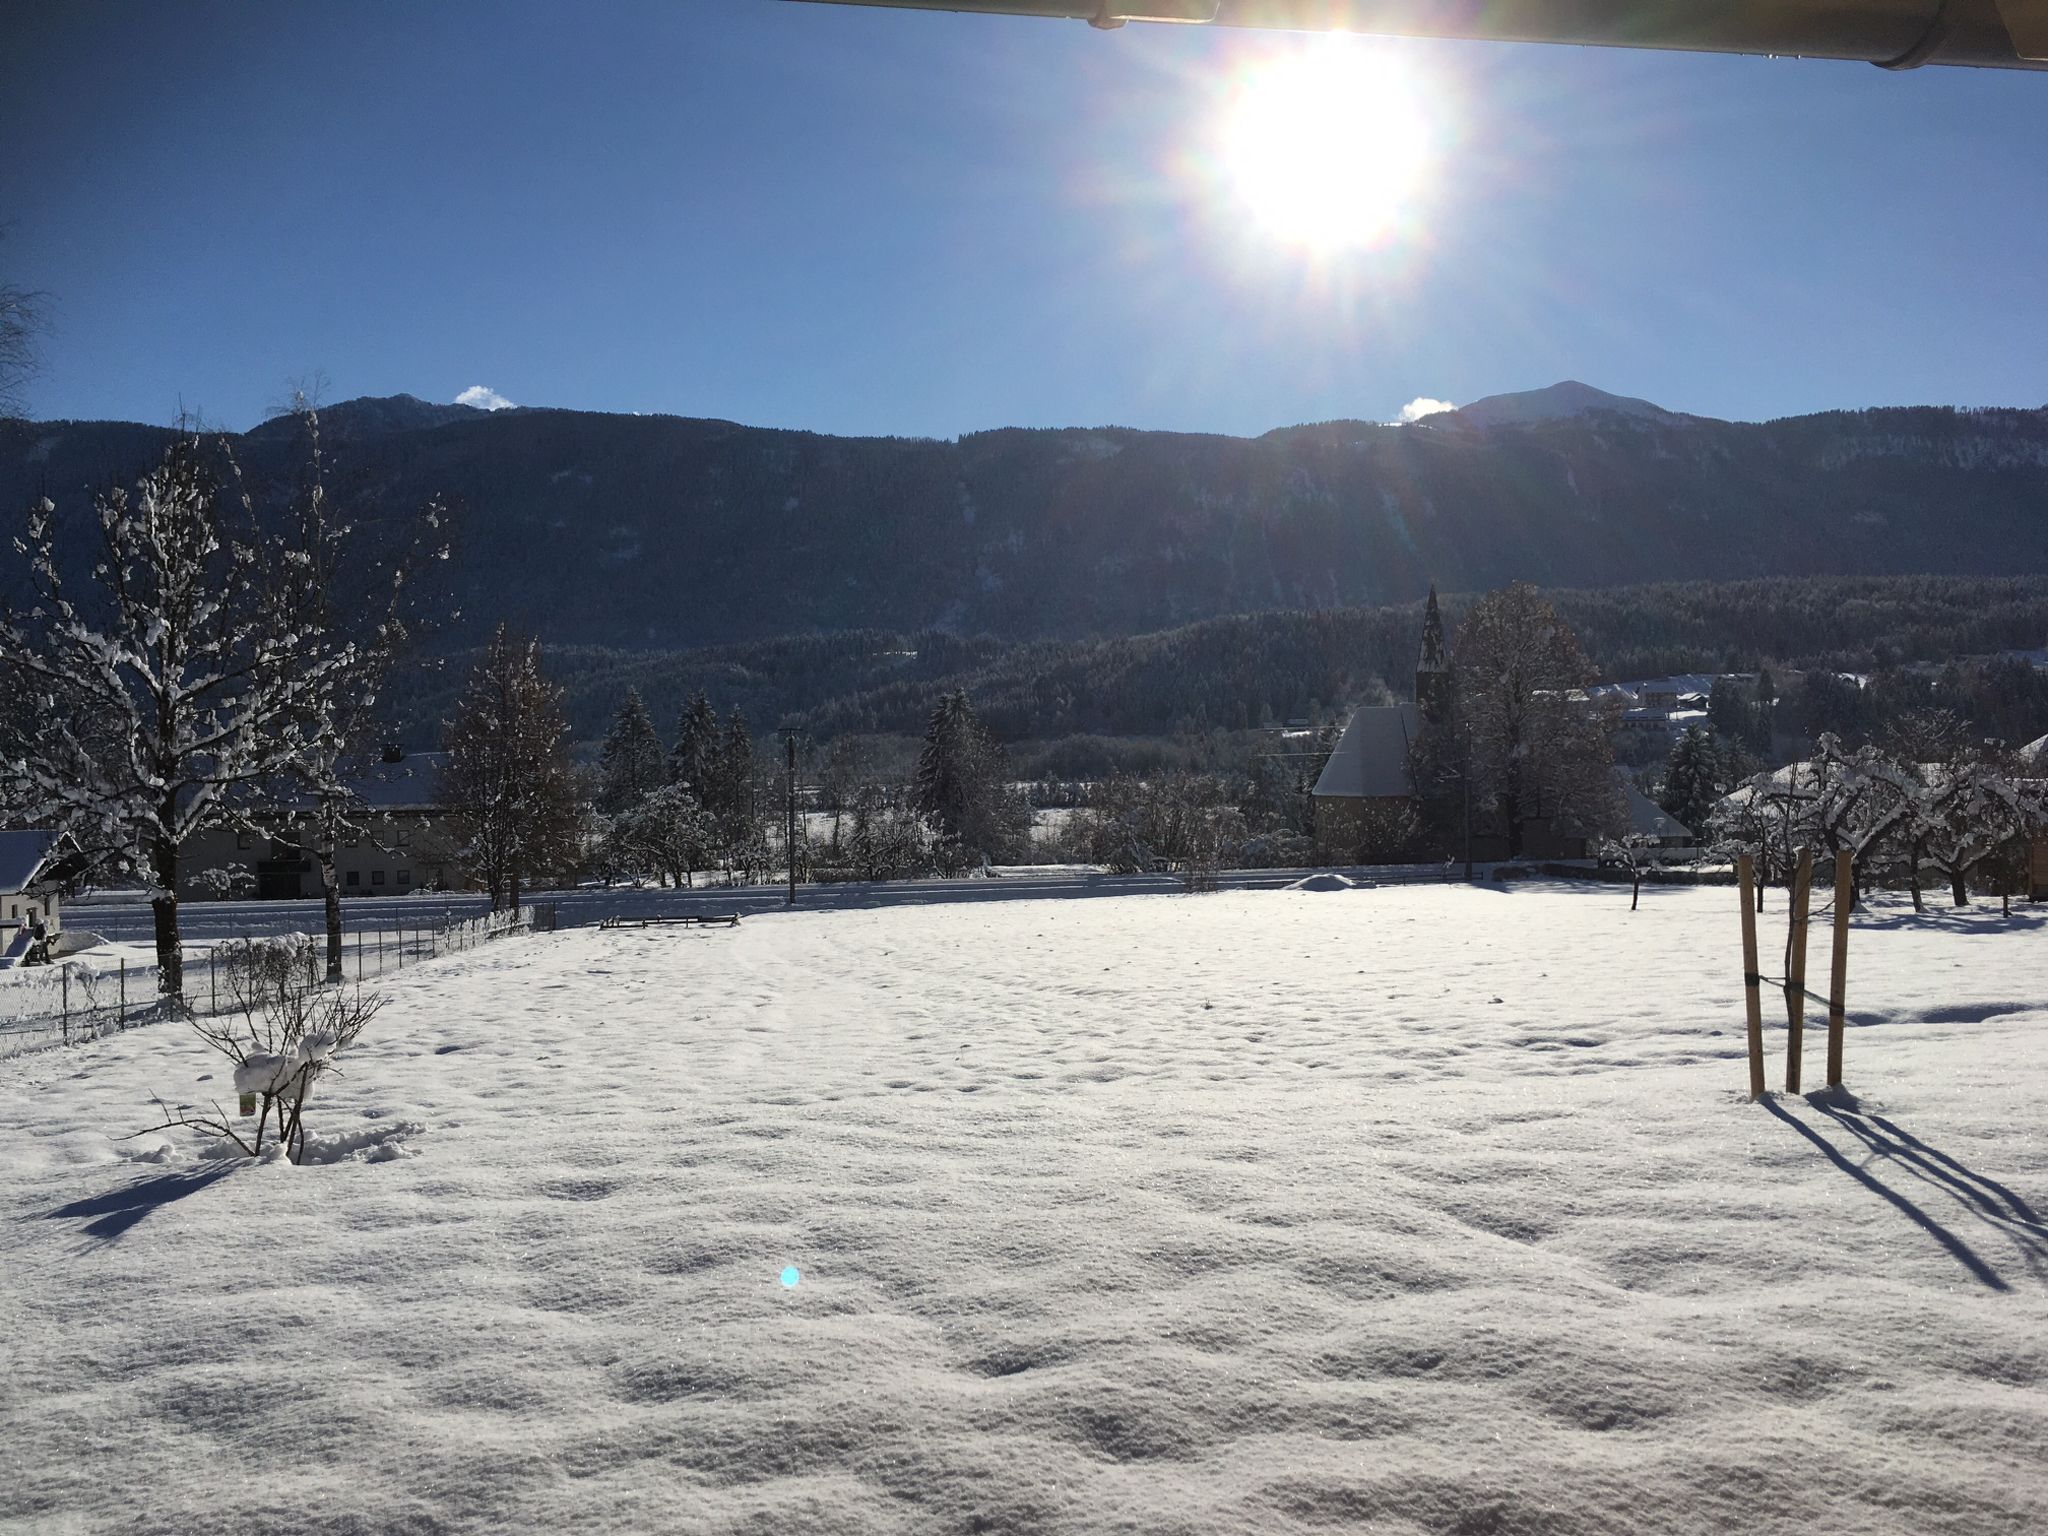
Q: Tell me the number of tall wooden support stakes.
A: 3